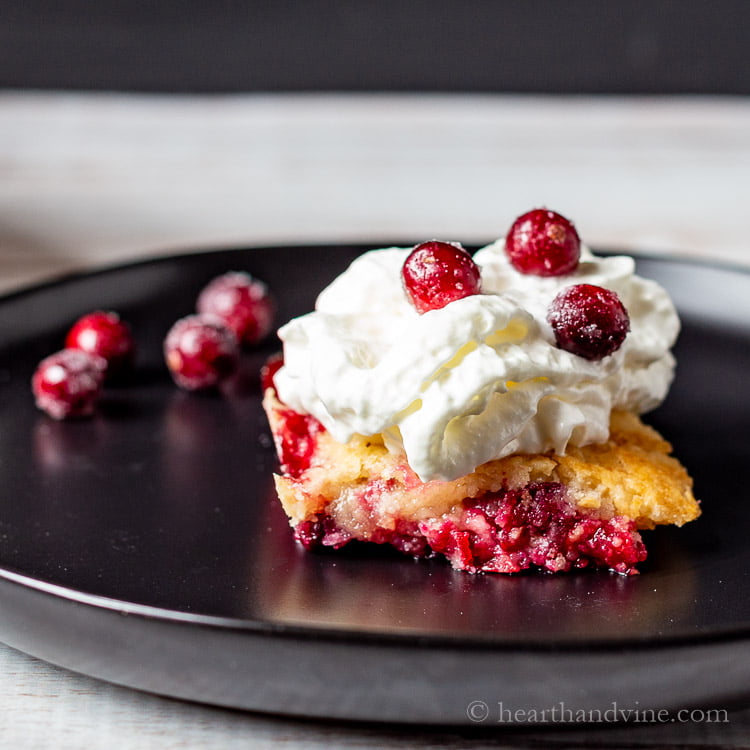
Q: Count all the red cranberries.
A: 7